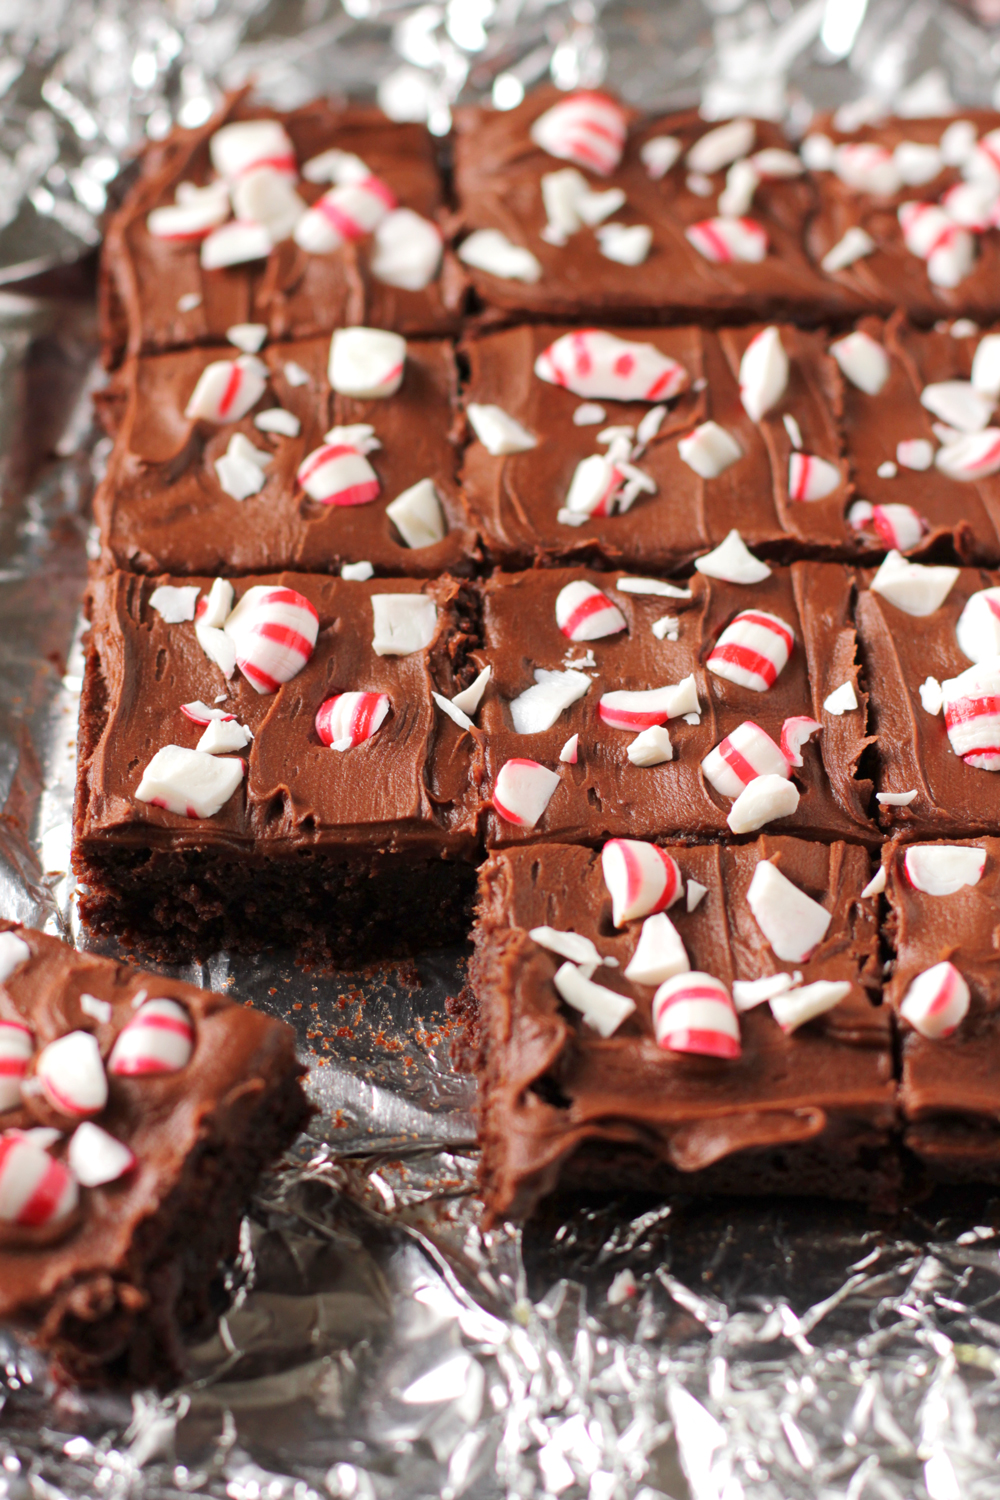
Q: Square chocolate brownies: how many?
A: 12